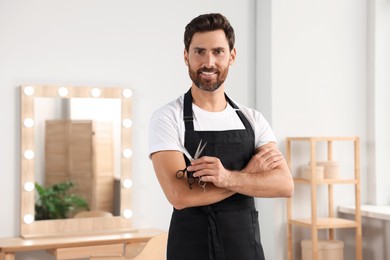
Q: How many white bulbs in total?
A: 12